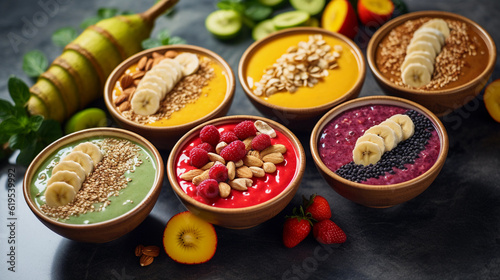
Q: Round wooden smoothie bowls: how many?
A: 6